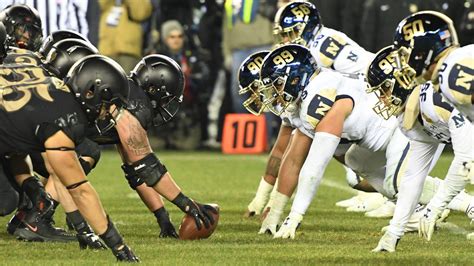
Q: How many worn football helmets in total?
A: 11